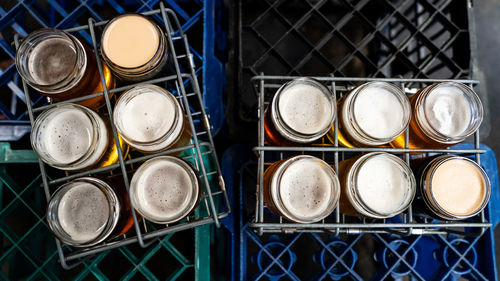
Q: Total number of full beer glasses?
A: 12